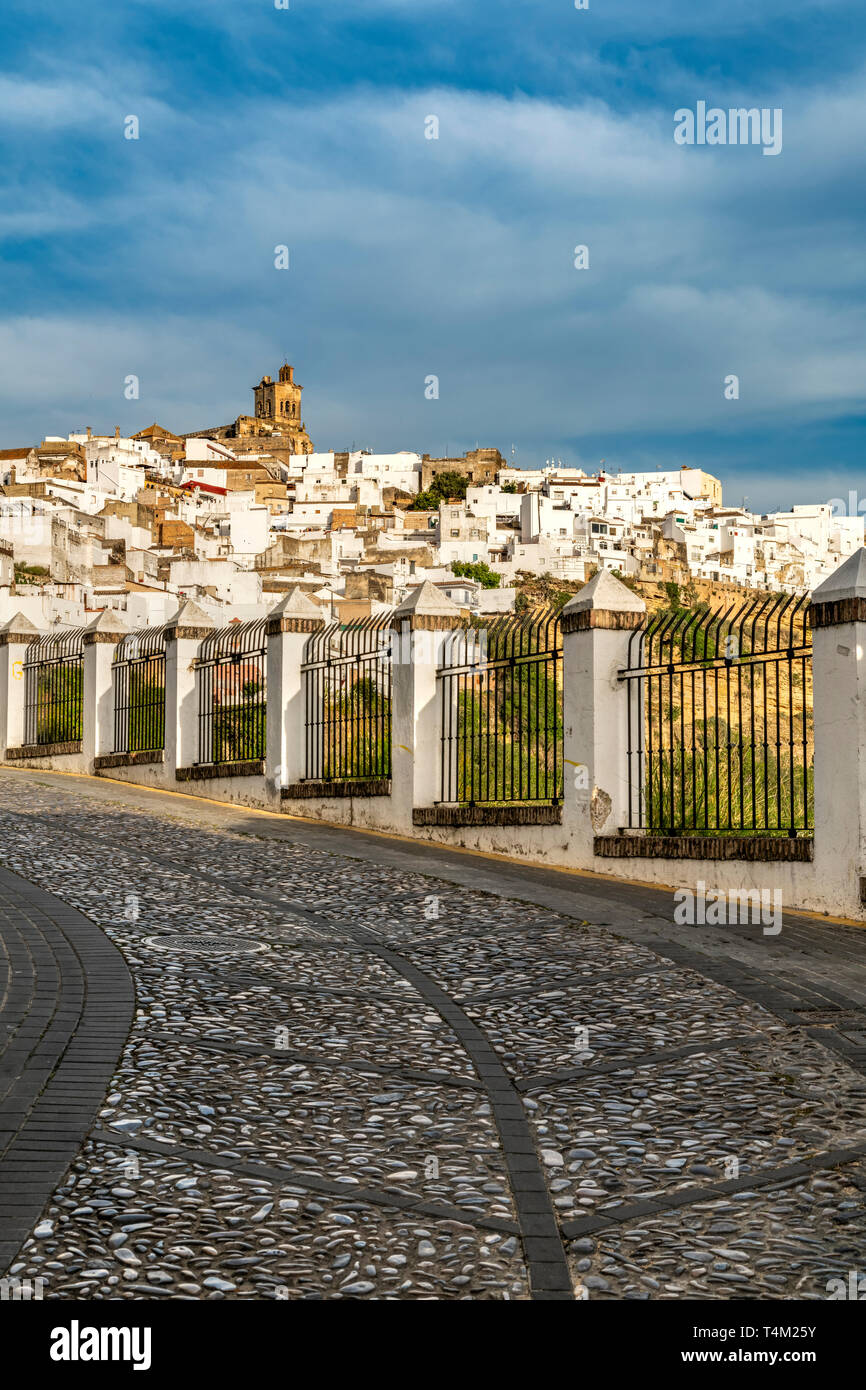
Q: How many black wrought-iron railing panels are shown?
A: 6